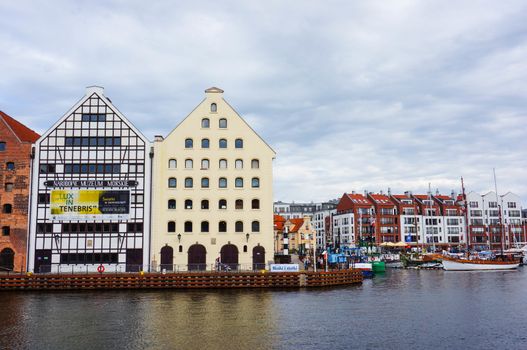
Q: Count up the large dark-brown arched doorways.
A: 4